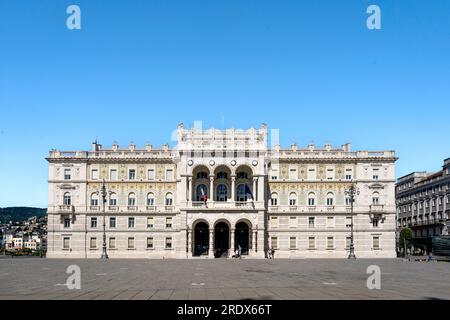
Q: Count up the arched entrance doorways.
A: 3